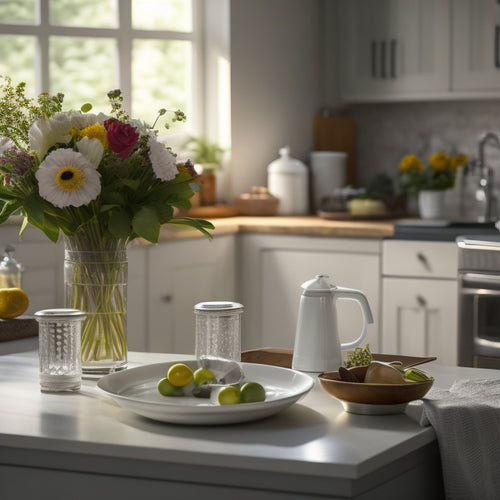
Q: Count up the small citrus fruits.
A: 5